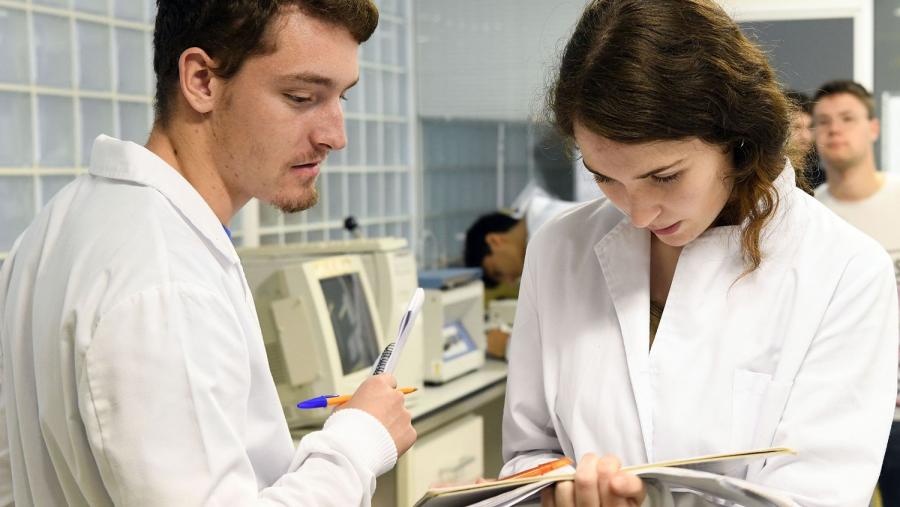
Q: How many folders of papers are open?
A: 1